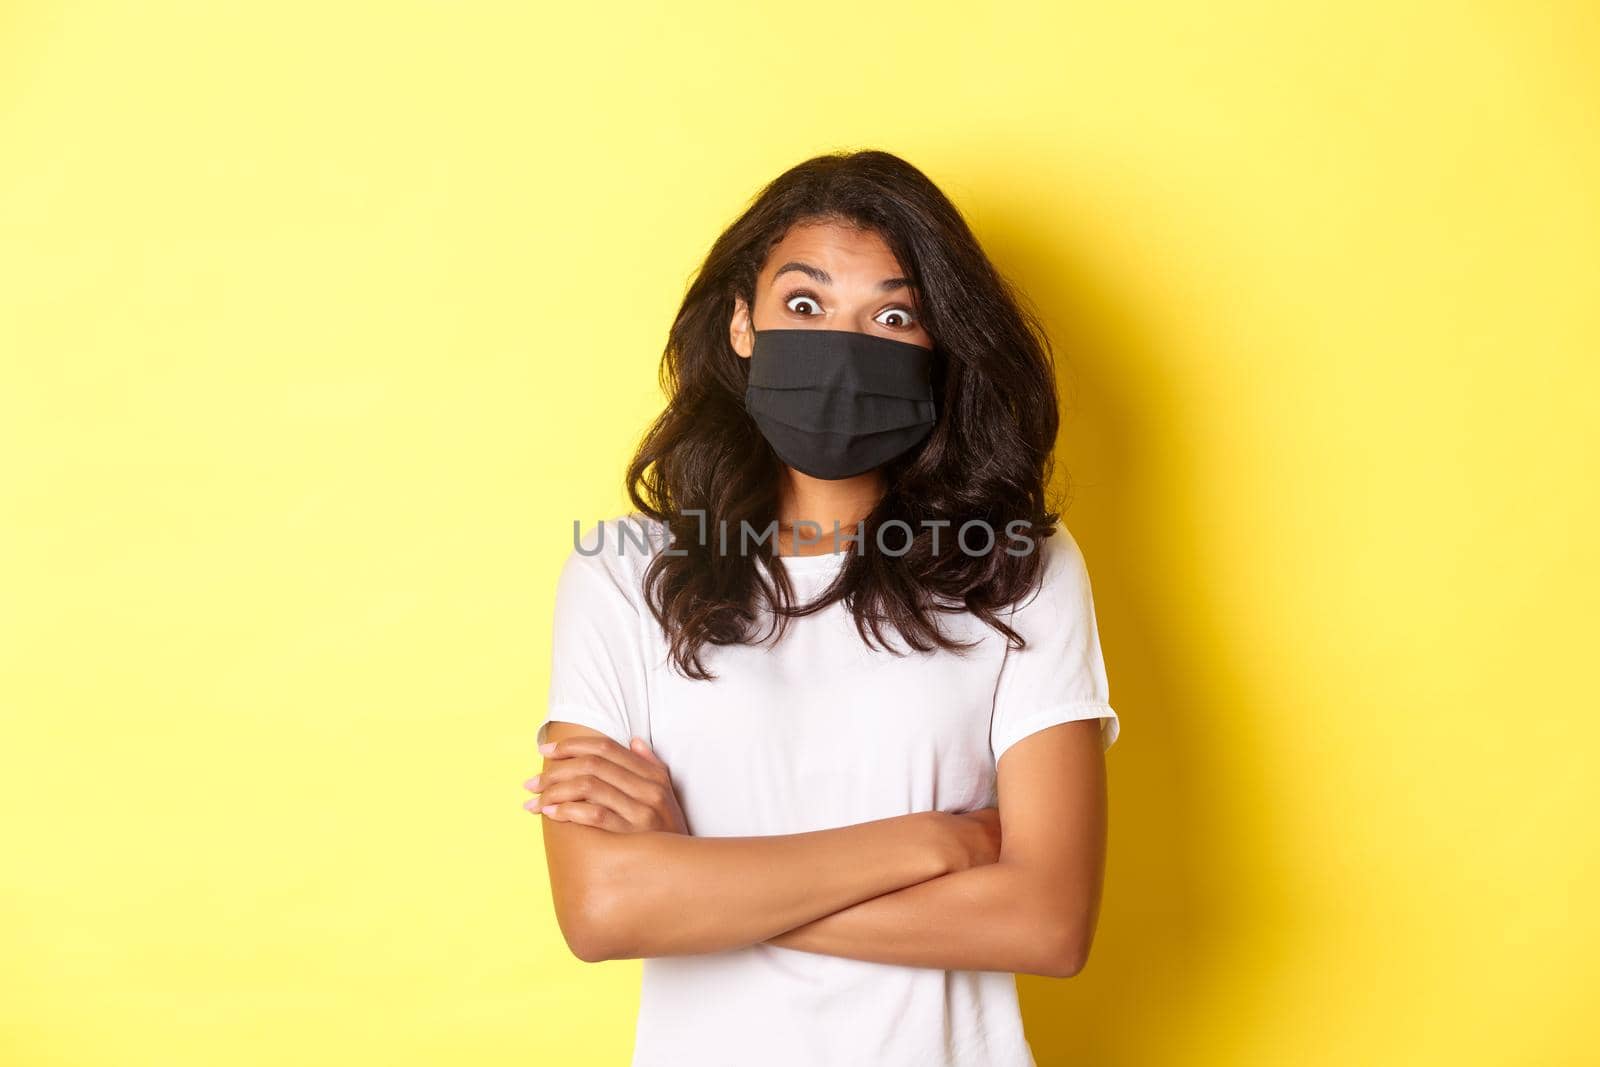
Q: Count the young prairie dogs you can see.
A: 0